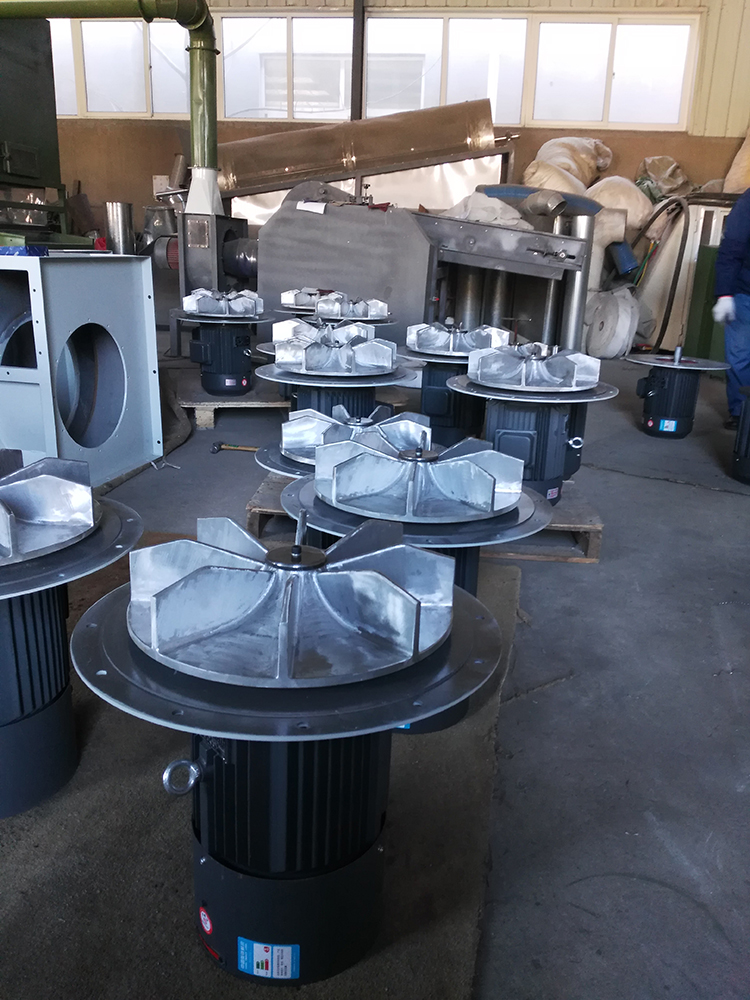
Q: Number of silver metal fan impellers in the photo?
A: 11